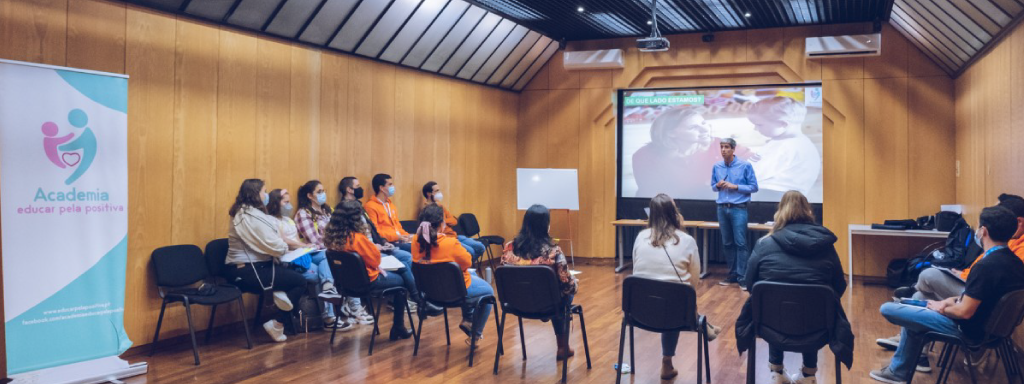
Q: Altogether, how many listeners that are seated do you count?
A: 13